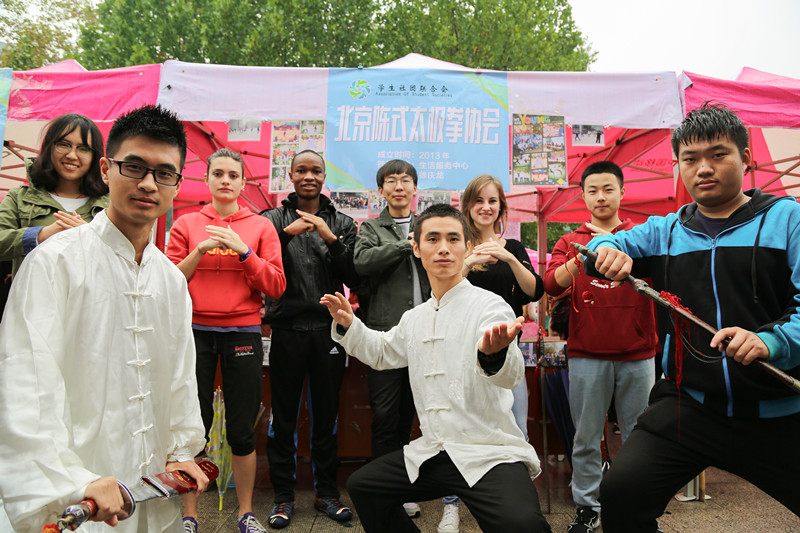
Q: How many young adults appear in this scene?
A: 9